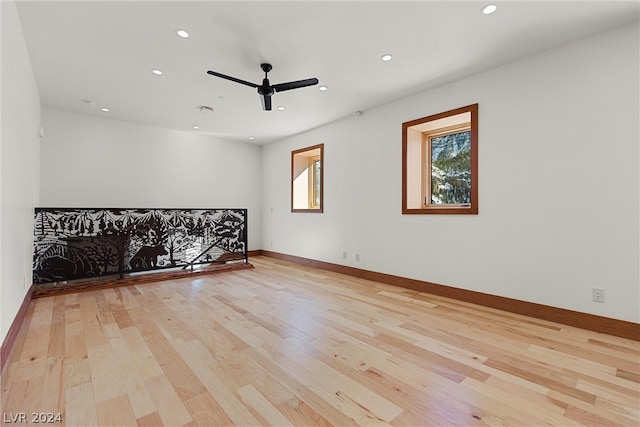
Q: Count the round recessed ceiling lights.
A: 9